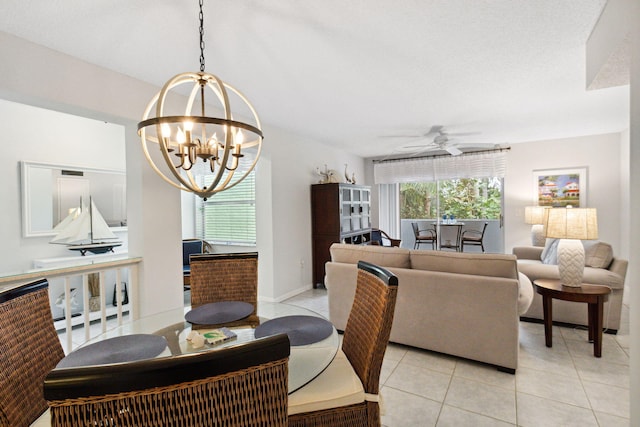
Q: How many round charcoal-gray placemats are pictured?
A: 3